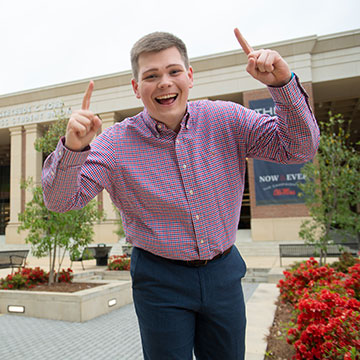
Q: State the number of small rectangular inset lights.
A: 2